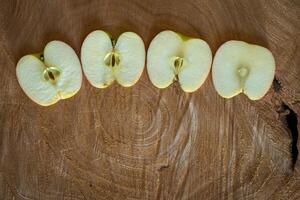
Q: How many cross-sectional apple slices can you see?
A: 4